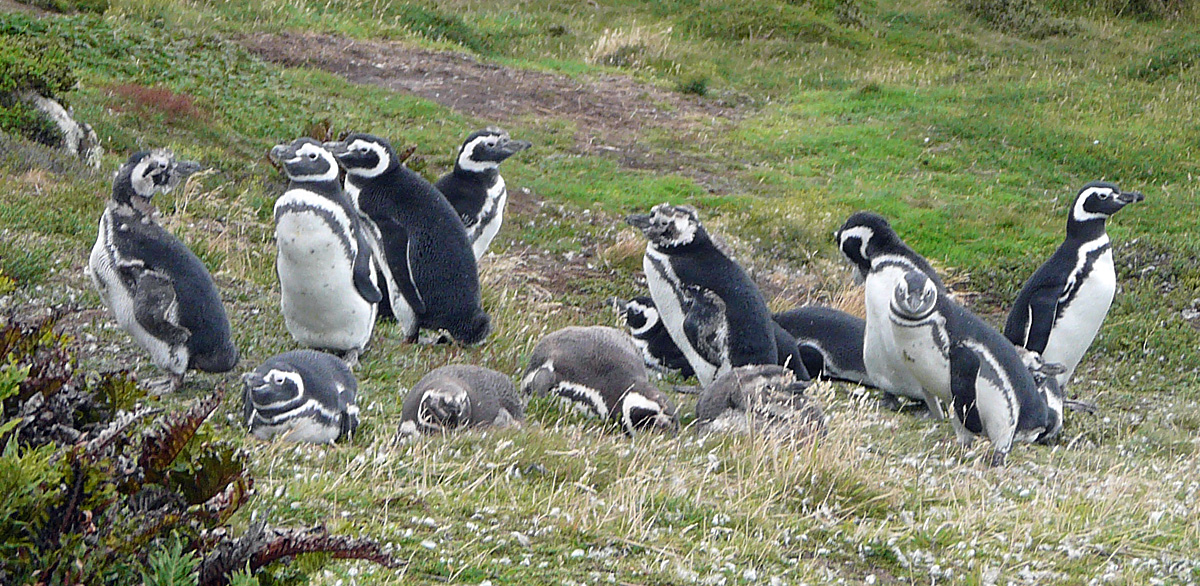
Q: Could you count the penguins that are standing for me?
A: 8